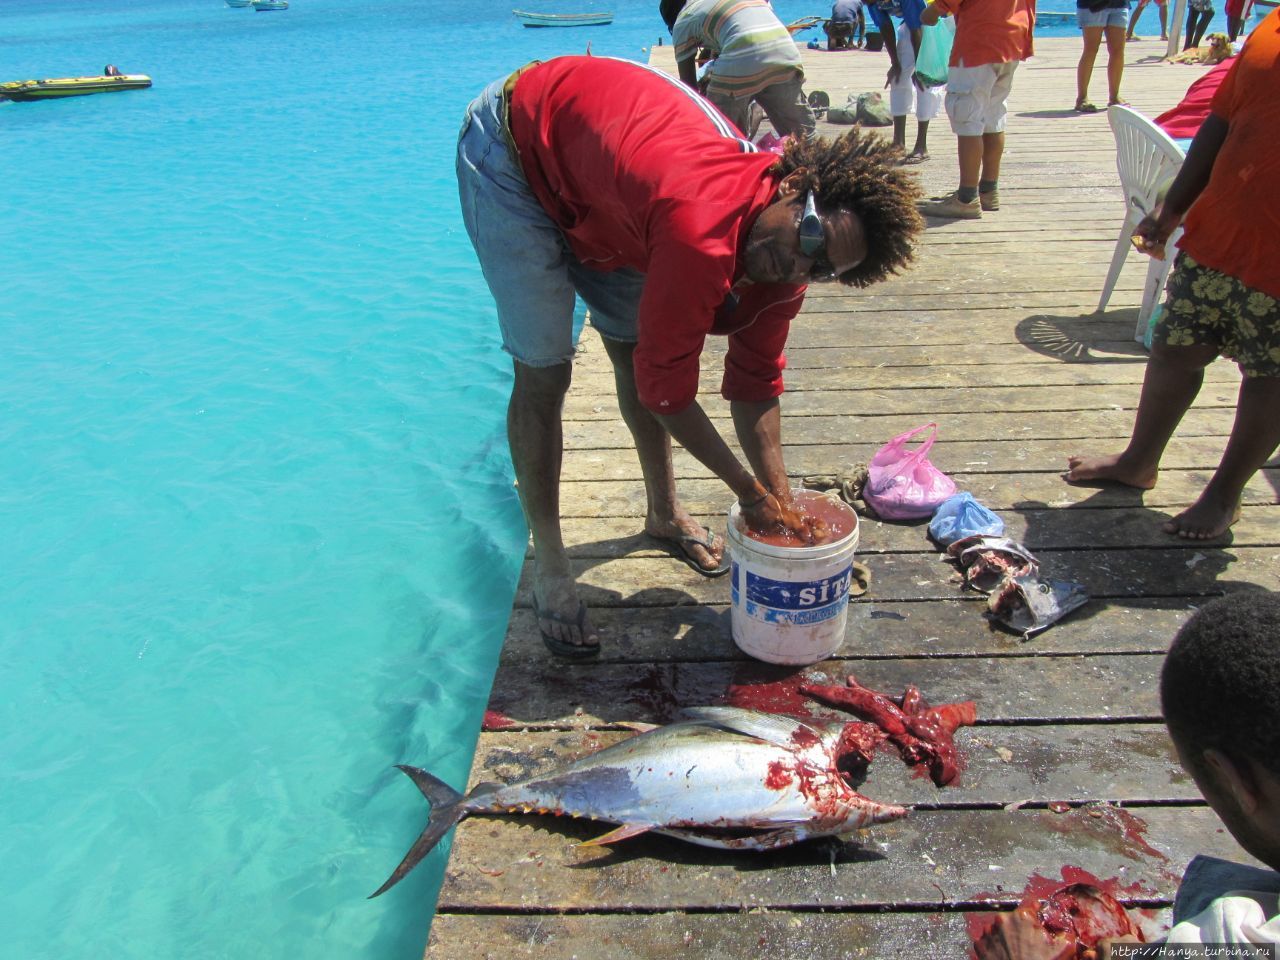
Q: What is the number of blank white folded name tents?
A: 0